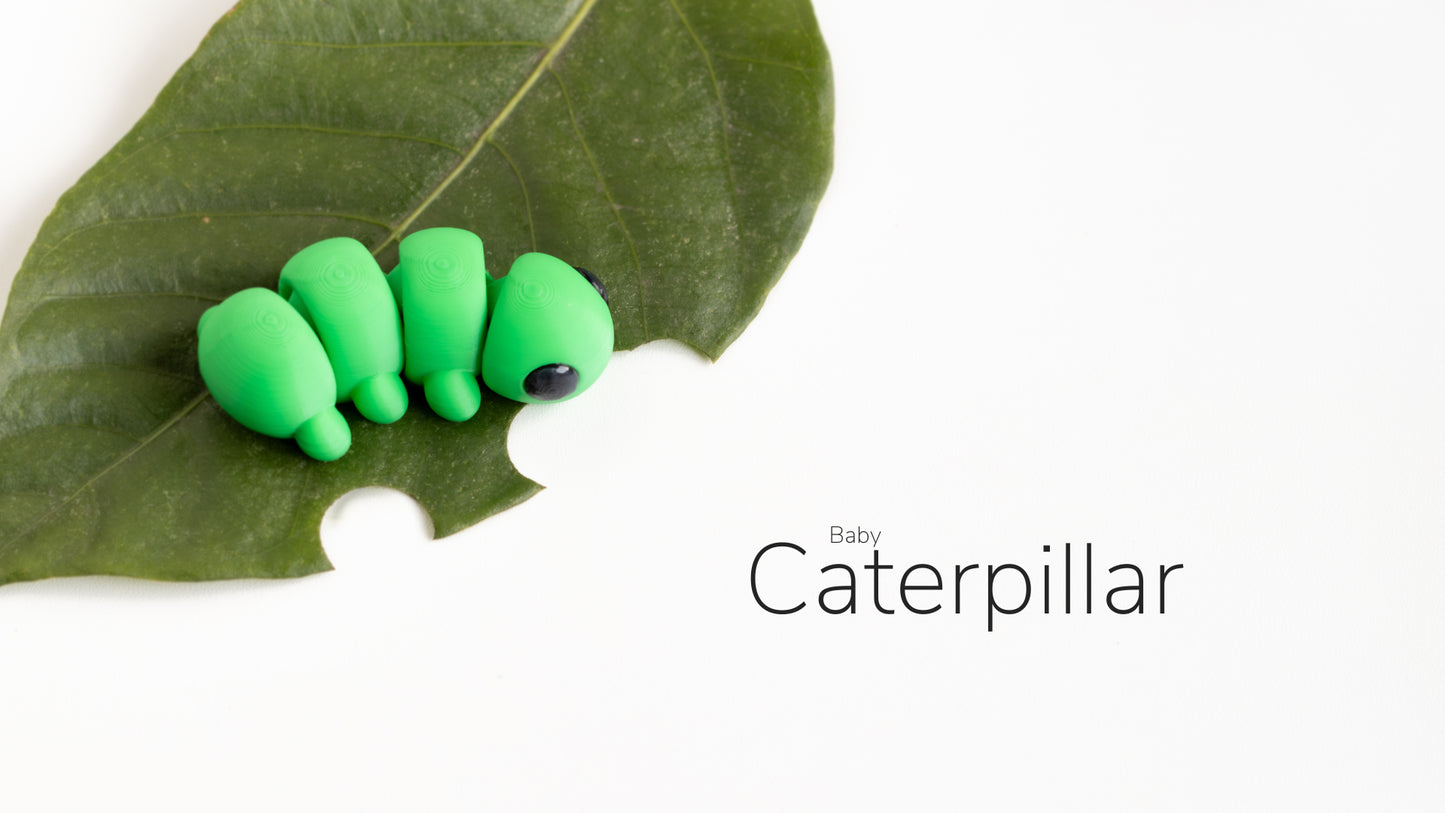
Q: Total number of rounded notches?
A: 3